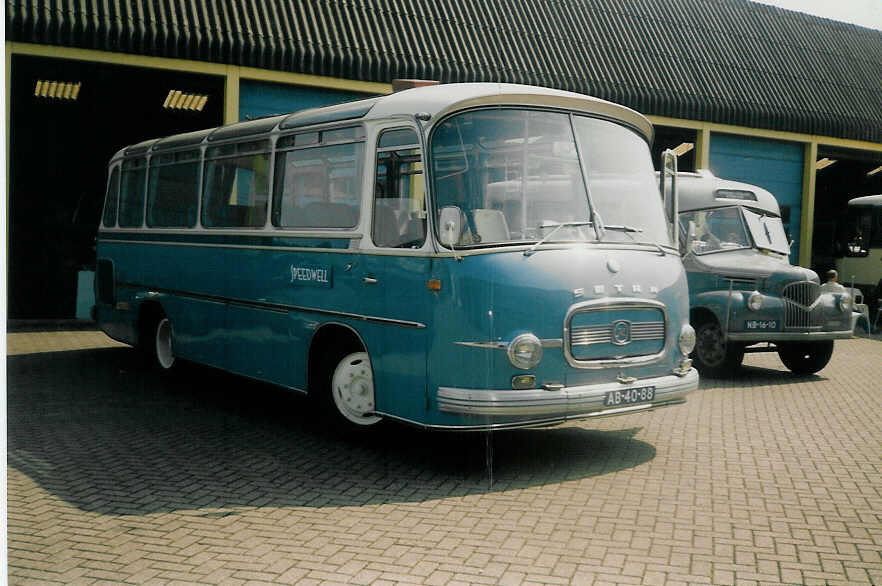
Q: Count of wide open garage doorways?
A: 3